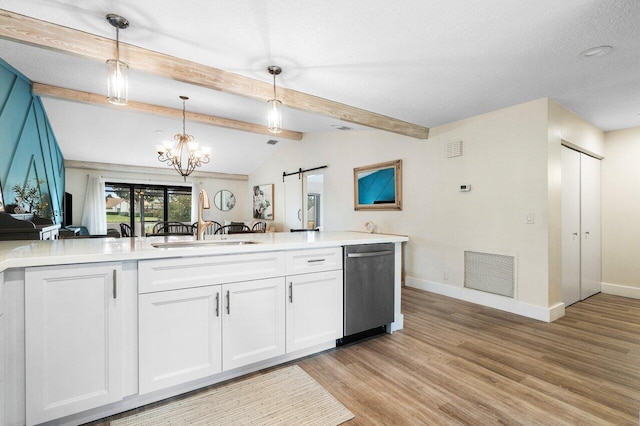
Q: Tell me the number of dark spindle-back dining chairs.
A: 6